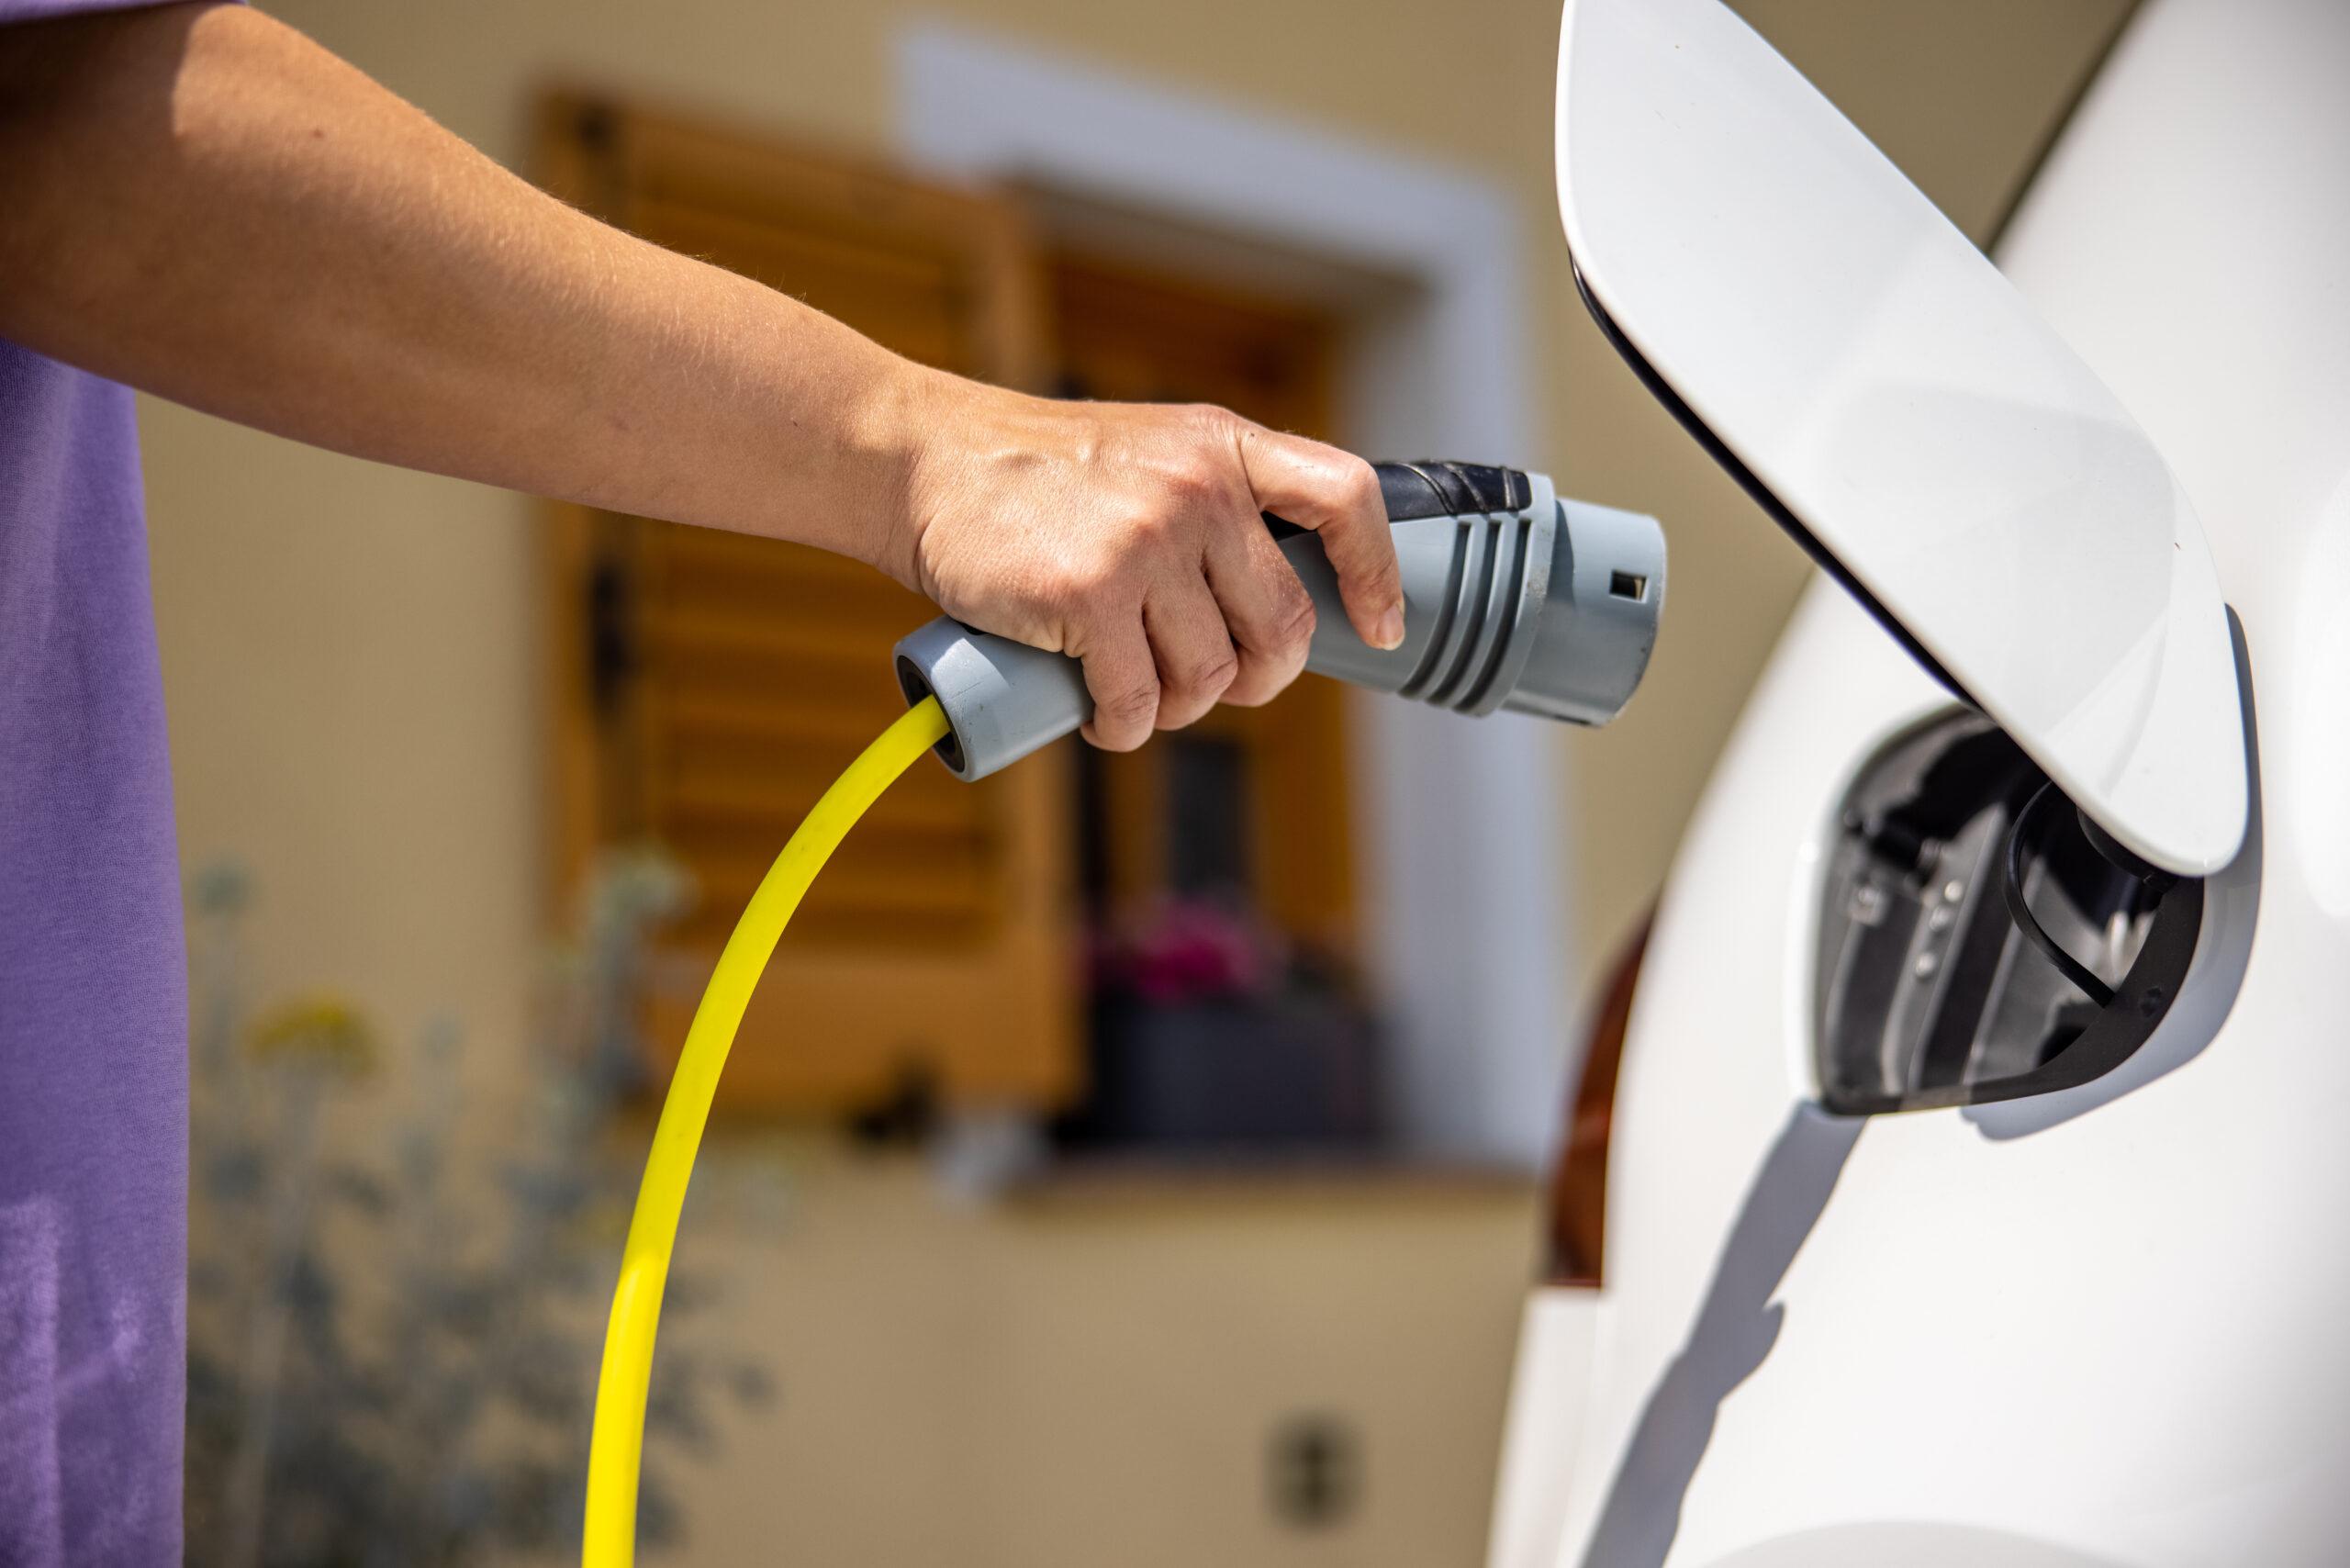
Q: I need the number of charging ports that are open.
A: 1